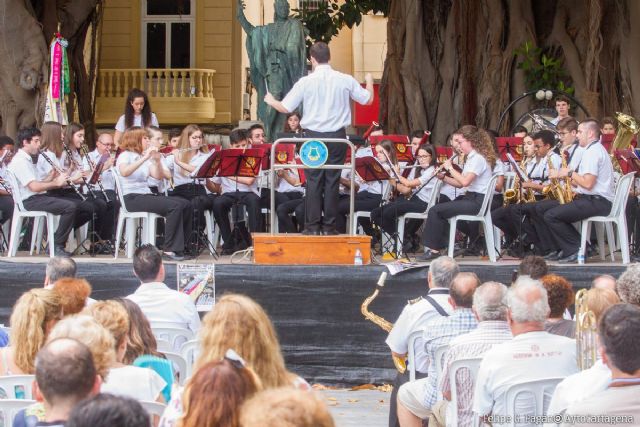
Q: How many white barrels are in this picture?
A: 0